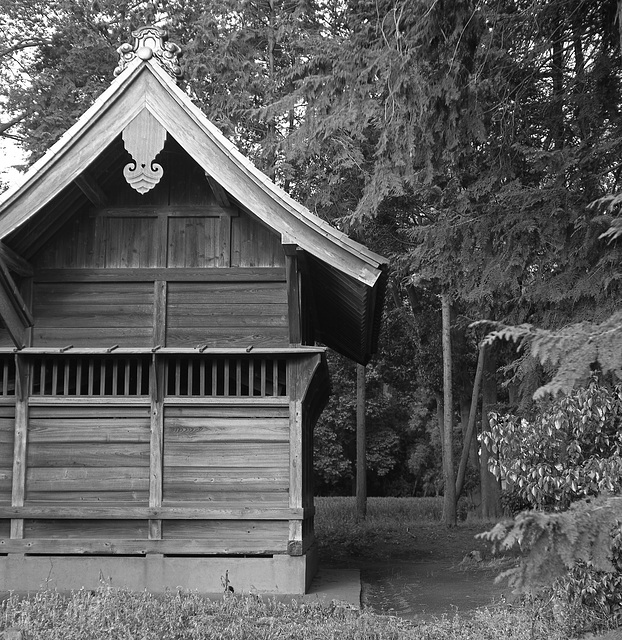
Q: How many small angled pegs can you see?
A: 6